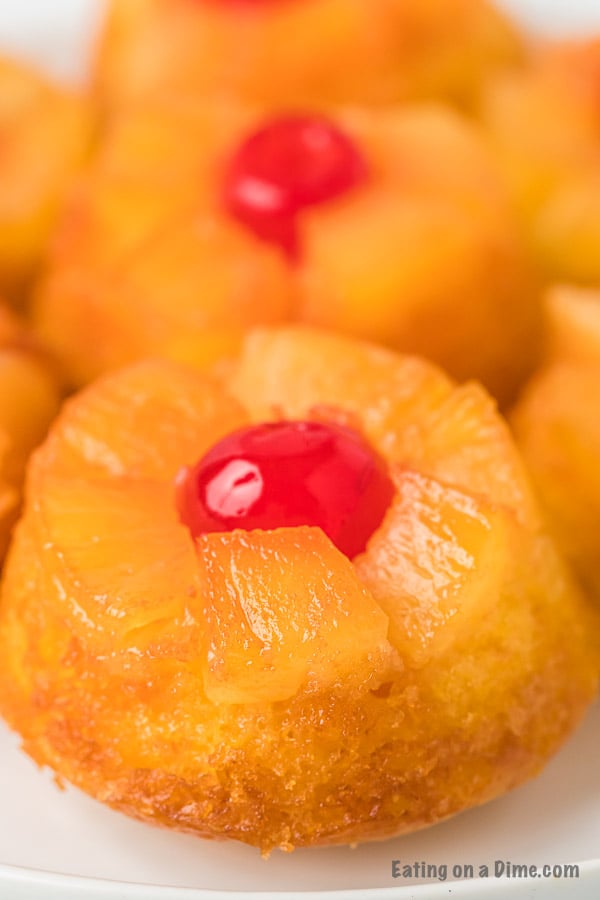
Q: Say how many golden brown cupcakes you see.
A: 7